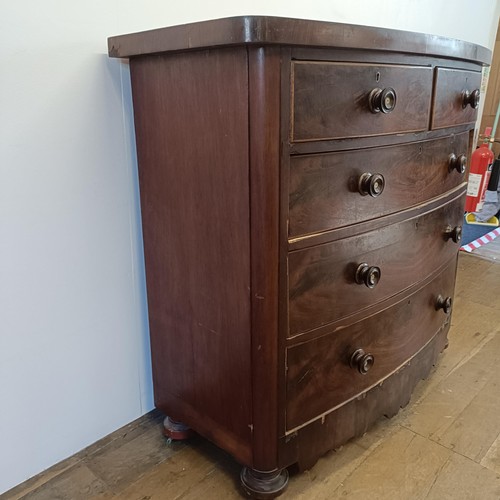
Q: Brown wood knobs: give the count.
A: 8